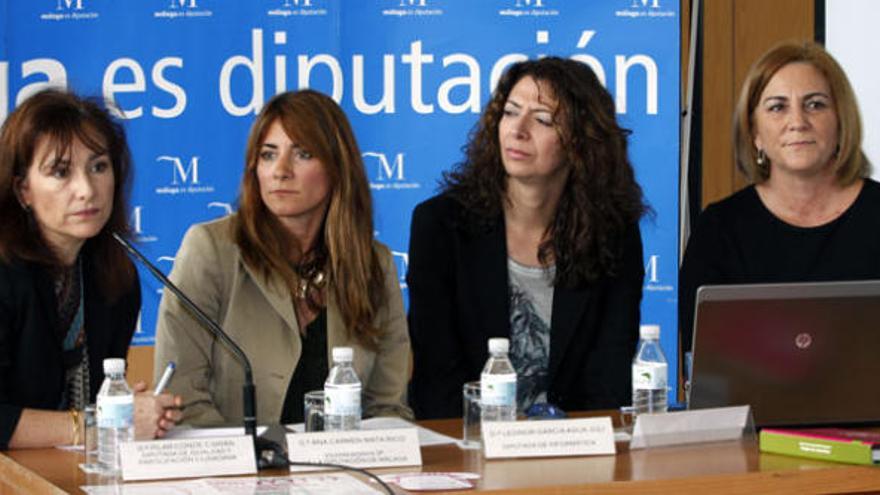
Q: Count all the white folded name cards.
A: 4